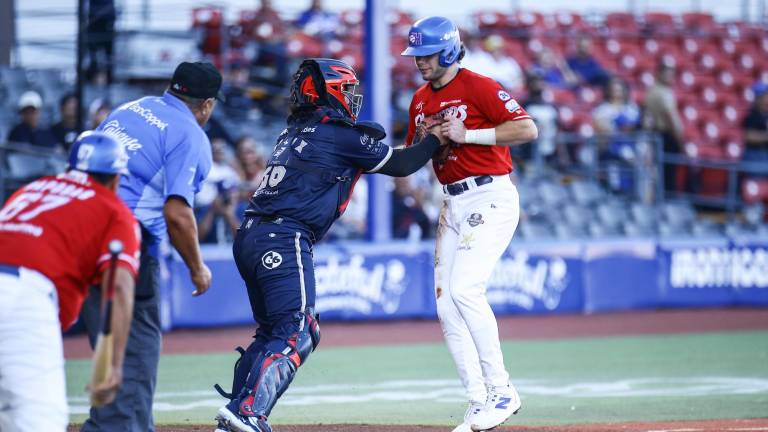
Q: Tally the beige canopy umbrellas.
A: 0